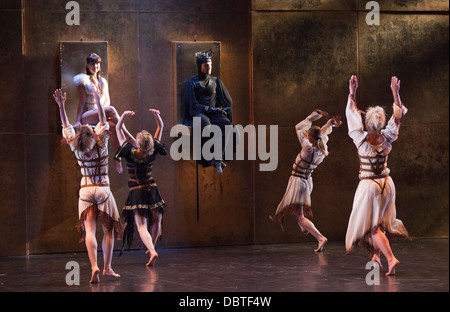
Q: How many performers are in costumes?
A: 6